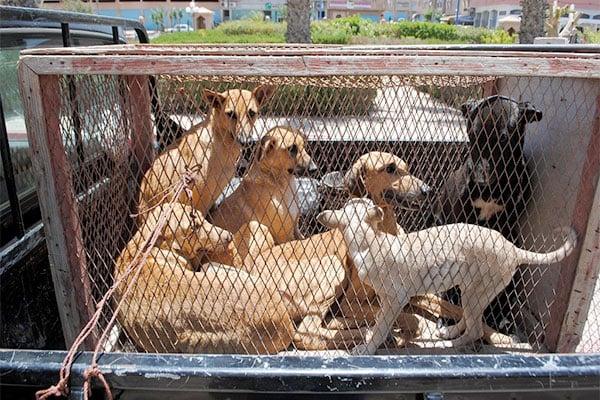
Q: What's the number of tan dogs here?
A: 4